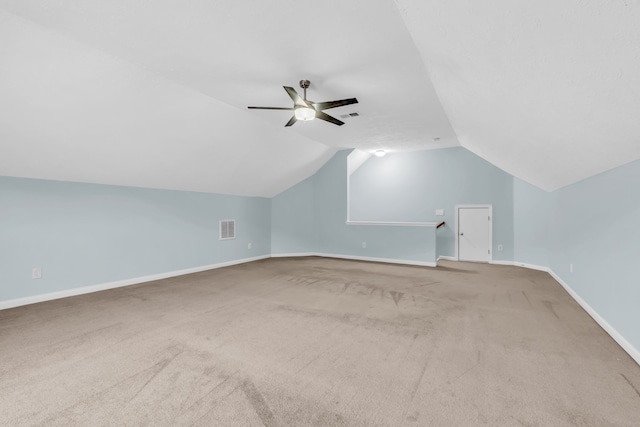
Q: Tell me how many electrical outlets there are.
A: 5